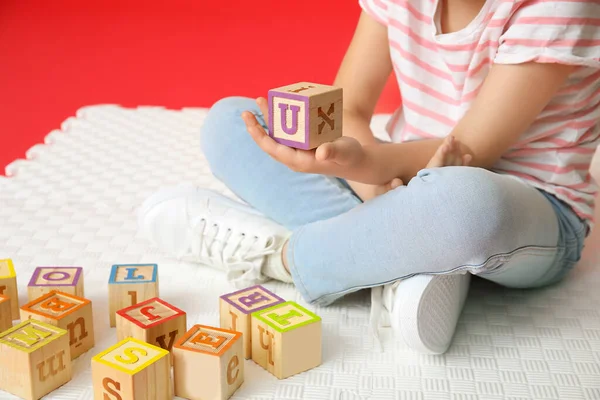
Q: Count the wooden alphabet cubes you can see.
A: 12